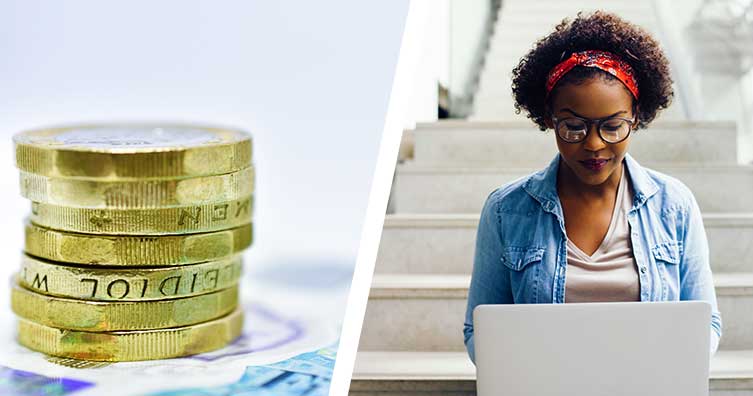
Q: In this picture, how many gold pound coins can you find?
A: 7